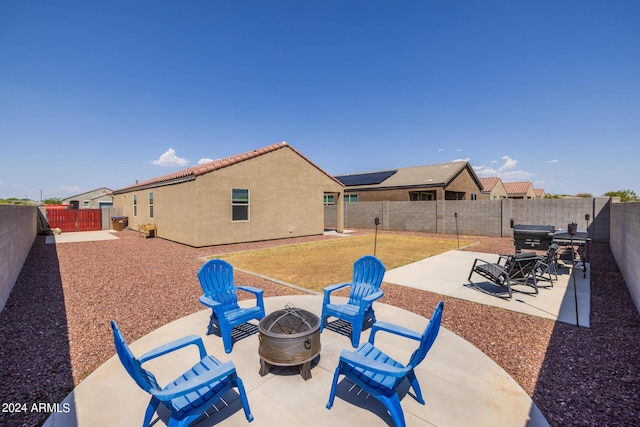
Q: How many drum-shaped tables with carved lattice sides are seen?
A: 0